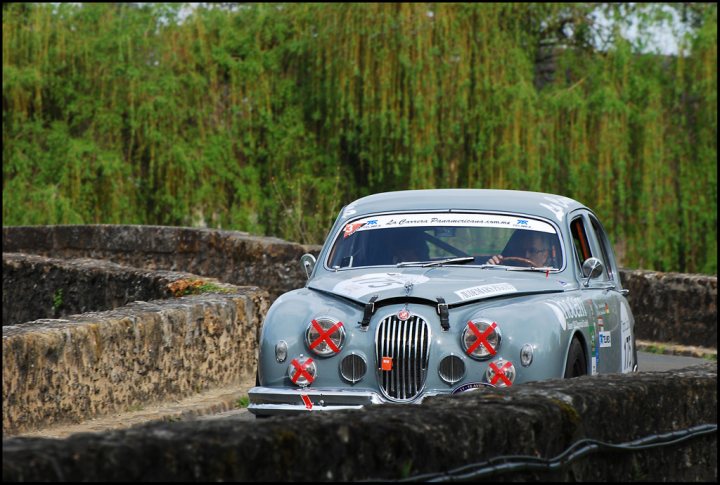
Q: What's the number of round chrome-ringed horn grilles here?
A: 2